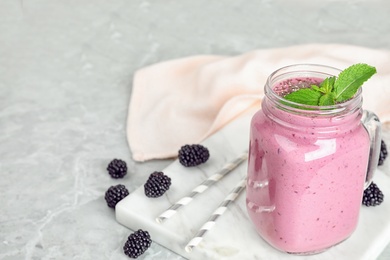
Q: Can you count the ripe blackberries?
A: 7